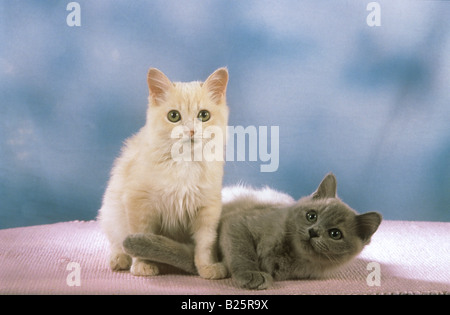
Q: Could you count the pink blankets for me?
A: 1